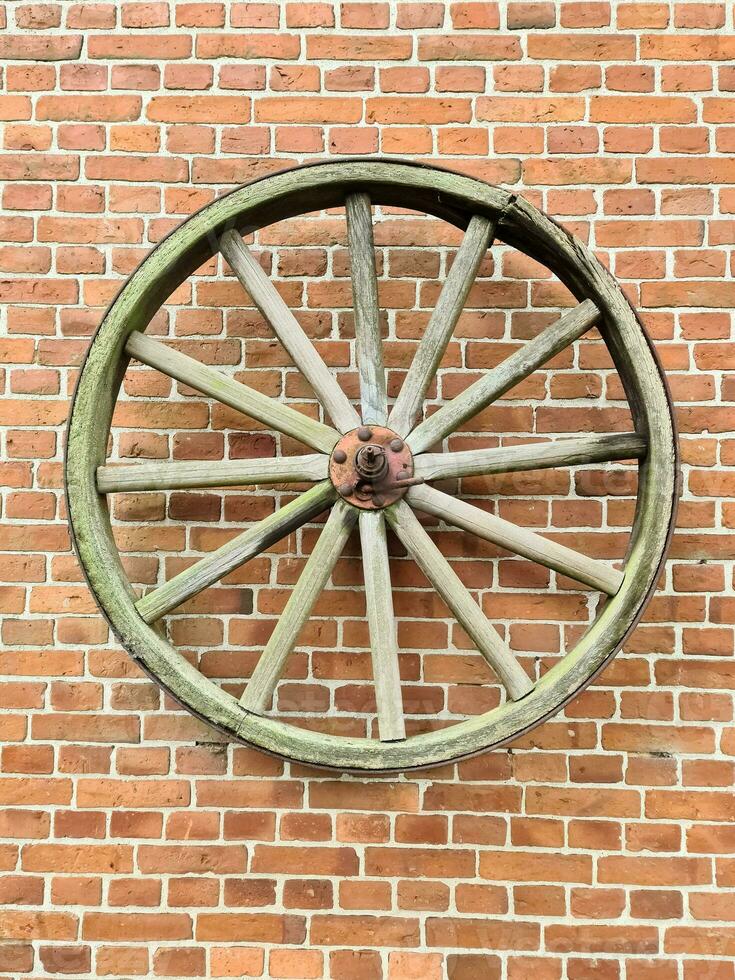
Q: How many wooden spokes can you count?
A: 12